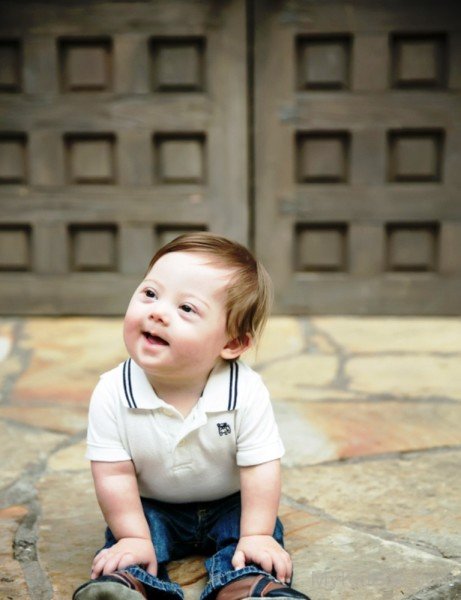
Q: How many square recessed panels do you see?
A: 15